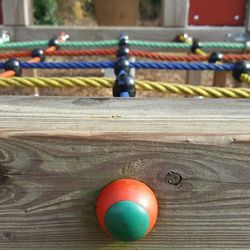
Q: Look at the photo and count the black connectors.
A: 10